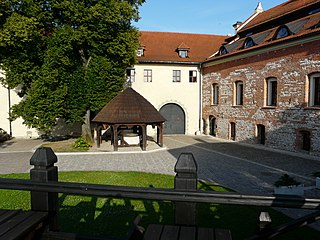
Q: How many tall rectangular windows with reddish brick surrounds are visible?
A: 4